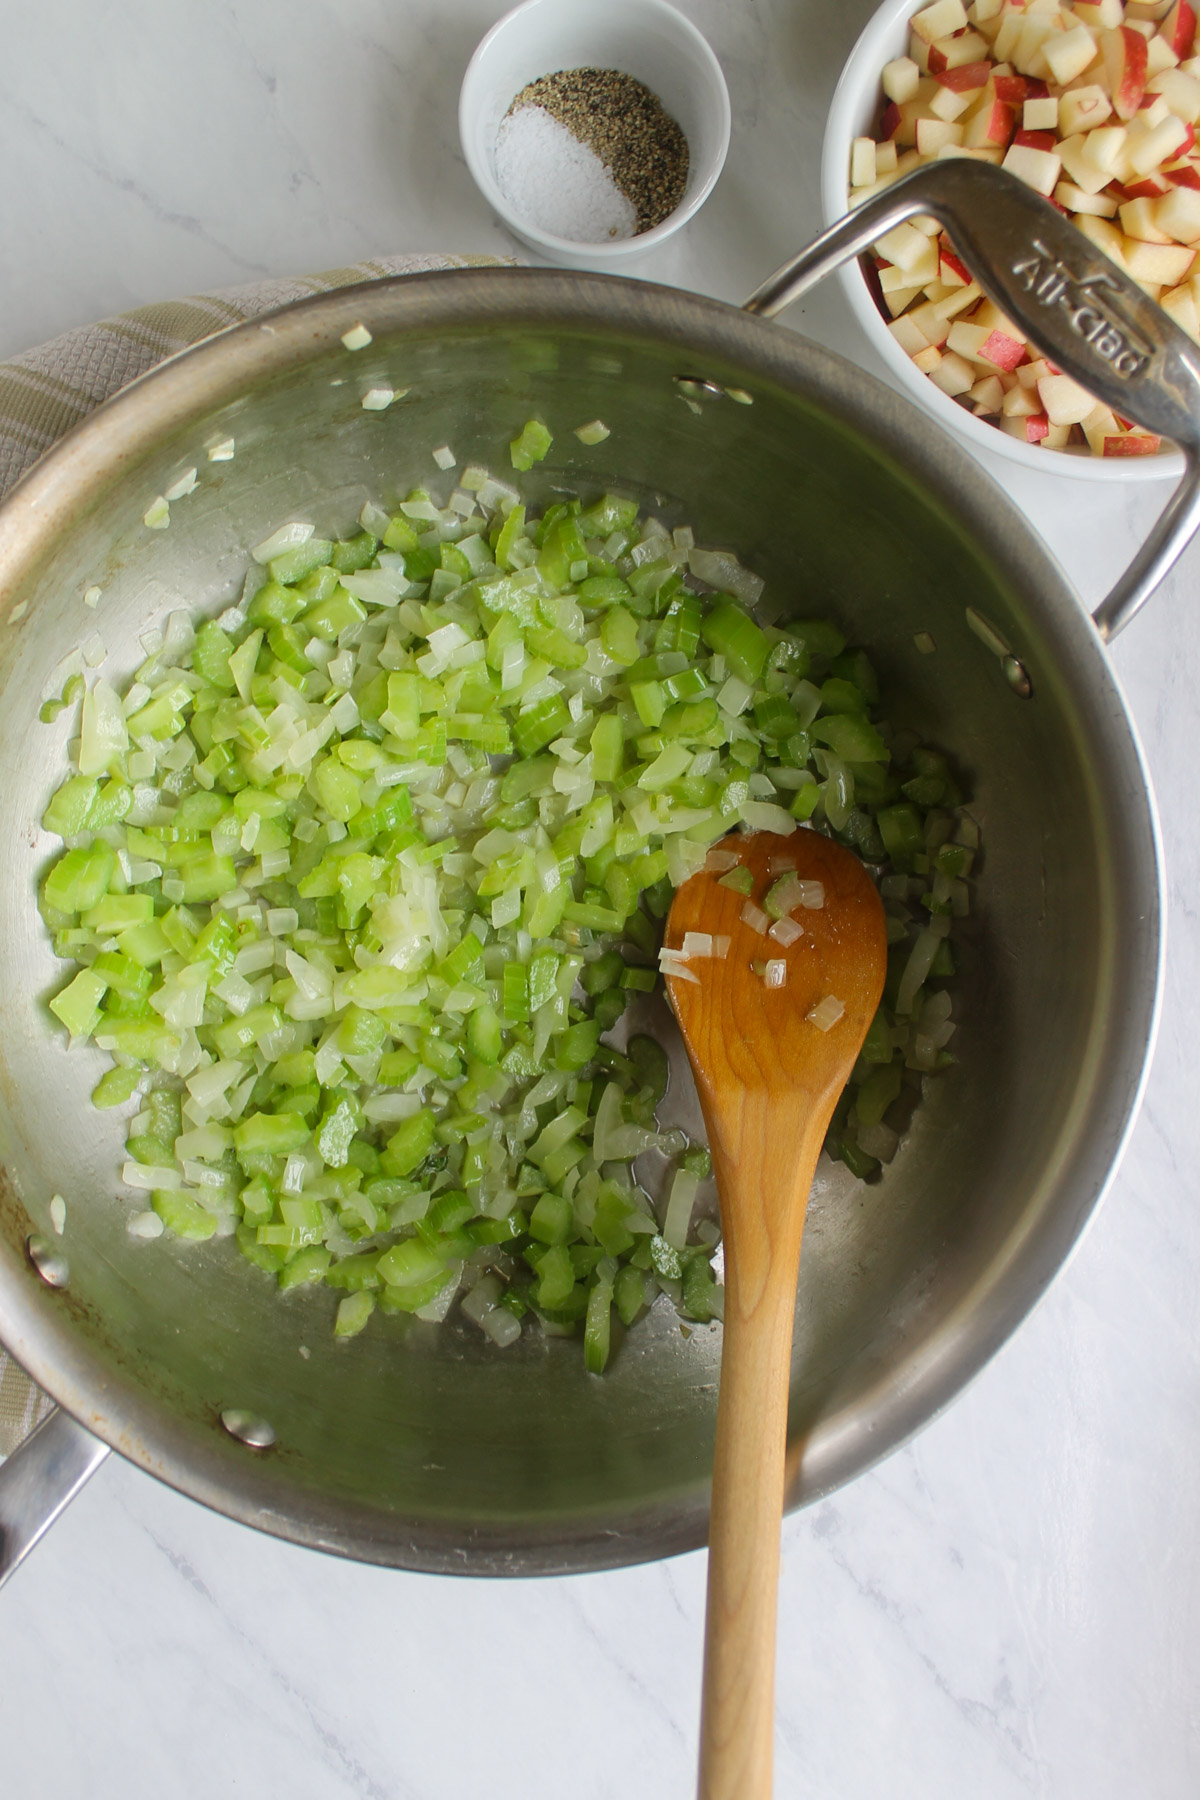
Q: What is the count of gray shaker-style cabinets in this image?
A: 0